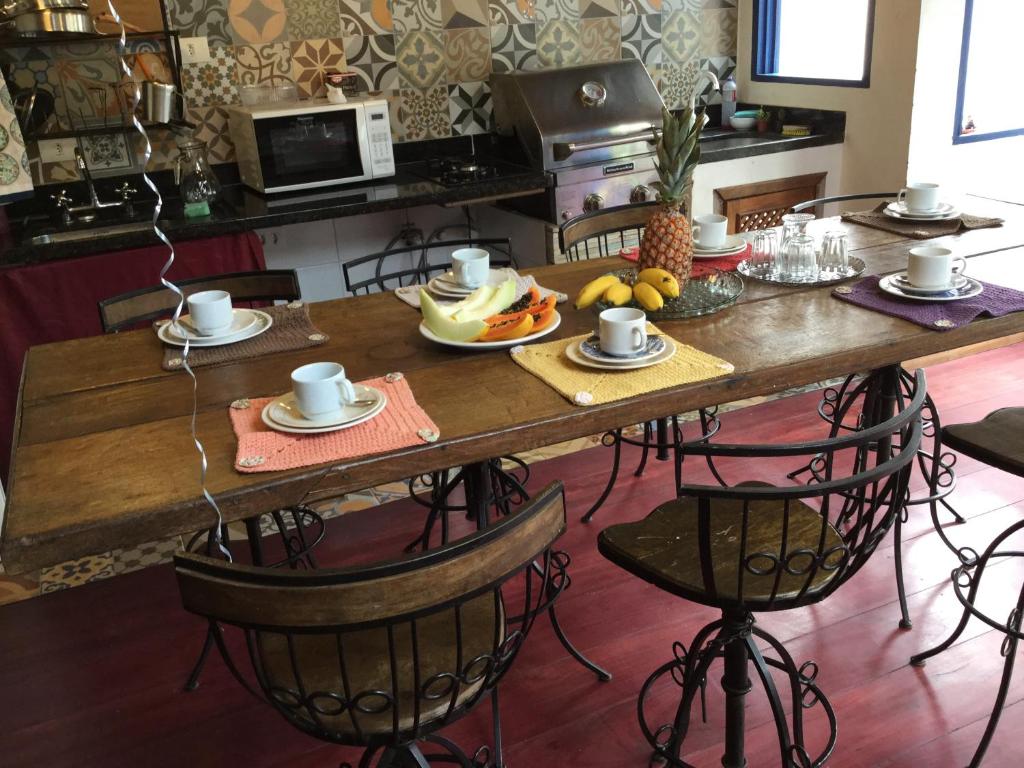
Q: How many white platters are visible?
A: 1